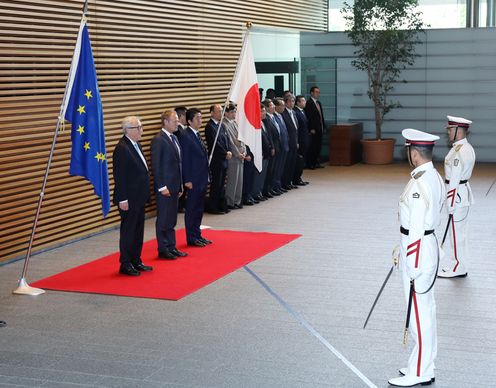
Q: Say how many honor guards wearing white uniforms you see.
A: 2